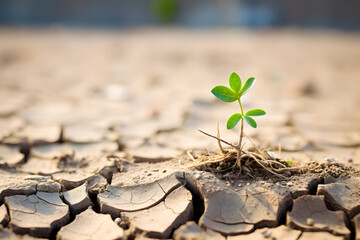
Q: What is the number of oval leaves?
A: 6